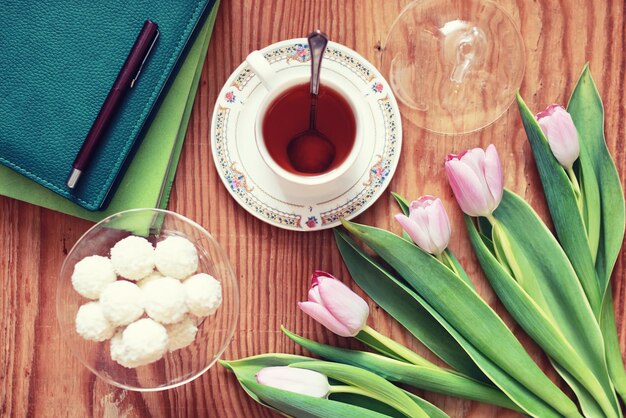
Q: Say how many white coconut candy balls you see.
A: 11